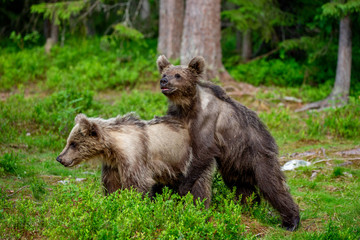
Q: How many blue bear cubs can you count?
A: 0